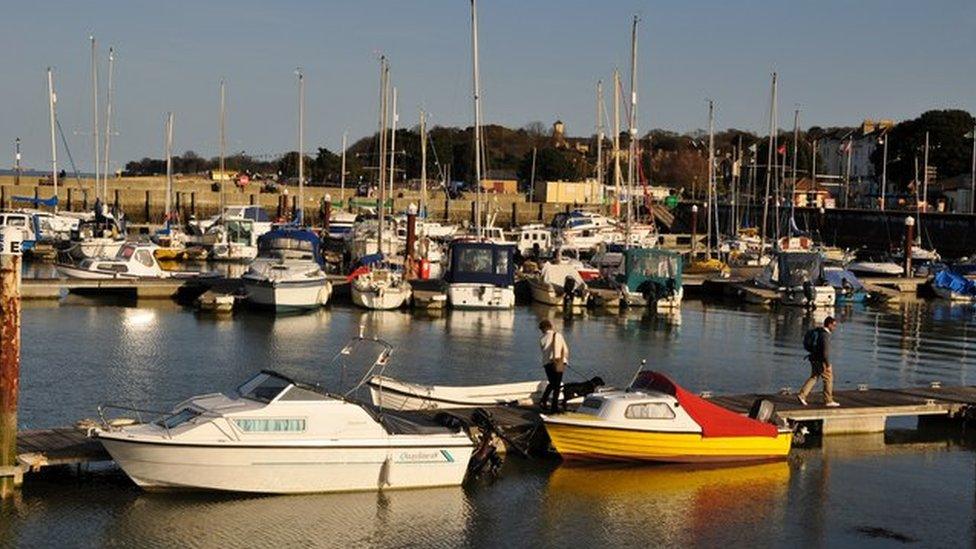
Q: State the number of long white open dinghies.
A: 1